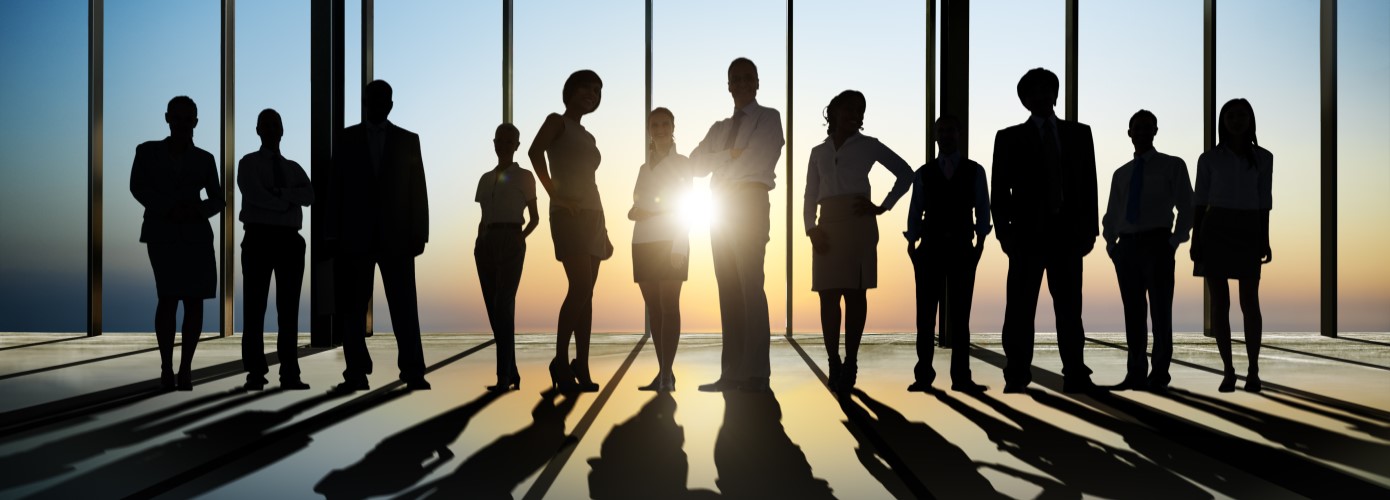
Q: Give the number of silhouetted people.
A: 12